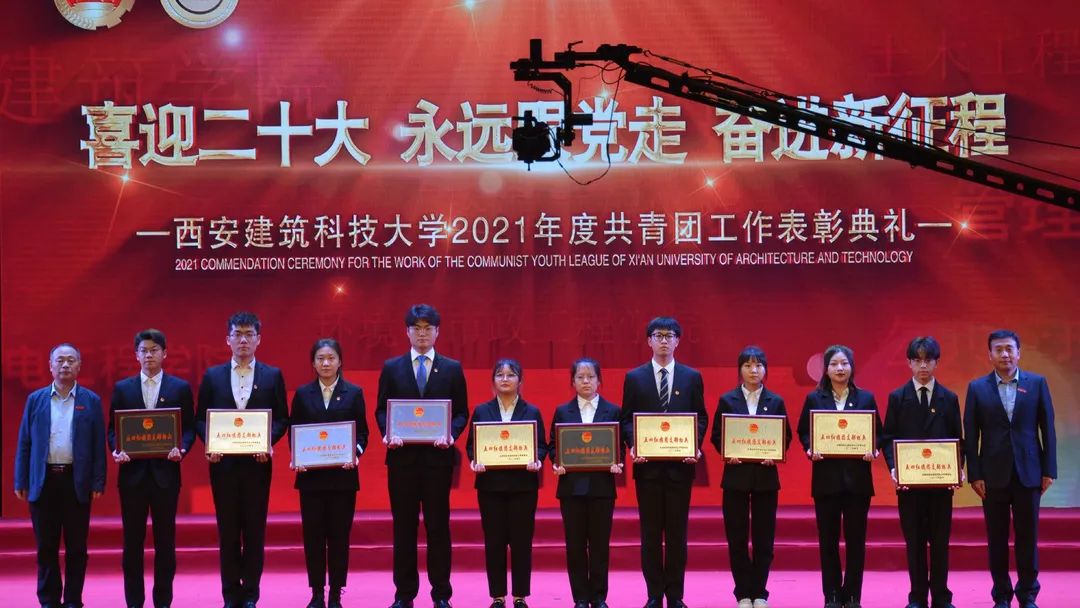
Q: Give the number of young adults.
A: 10